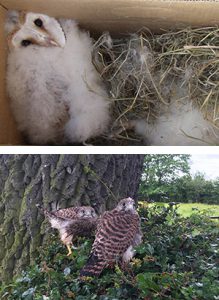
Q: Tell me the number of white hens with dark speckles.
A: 0